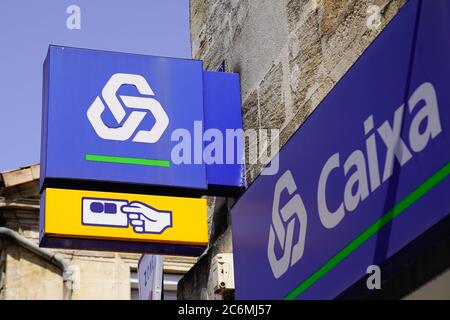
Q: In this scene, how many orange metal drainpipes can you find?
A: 0